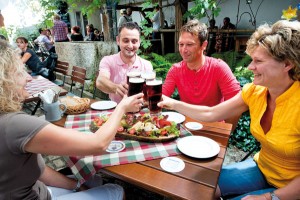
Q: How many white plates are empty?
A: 3